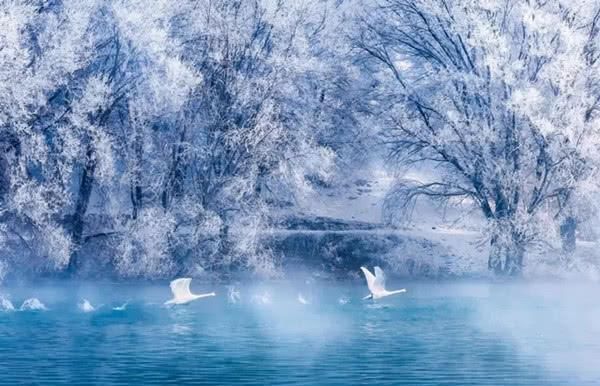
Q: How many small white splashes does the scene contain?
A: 8